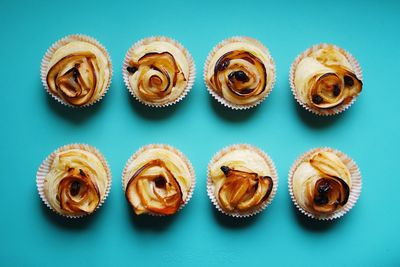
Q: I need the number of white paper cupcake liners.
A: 8